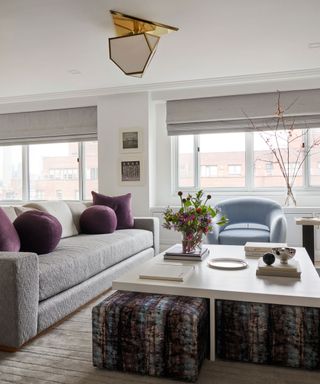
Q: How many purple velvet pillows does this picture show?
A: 4